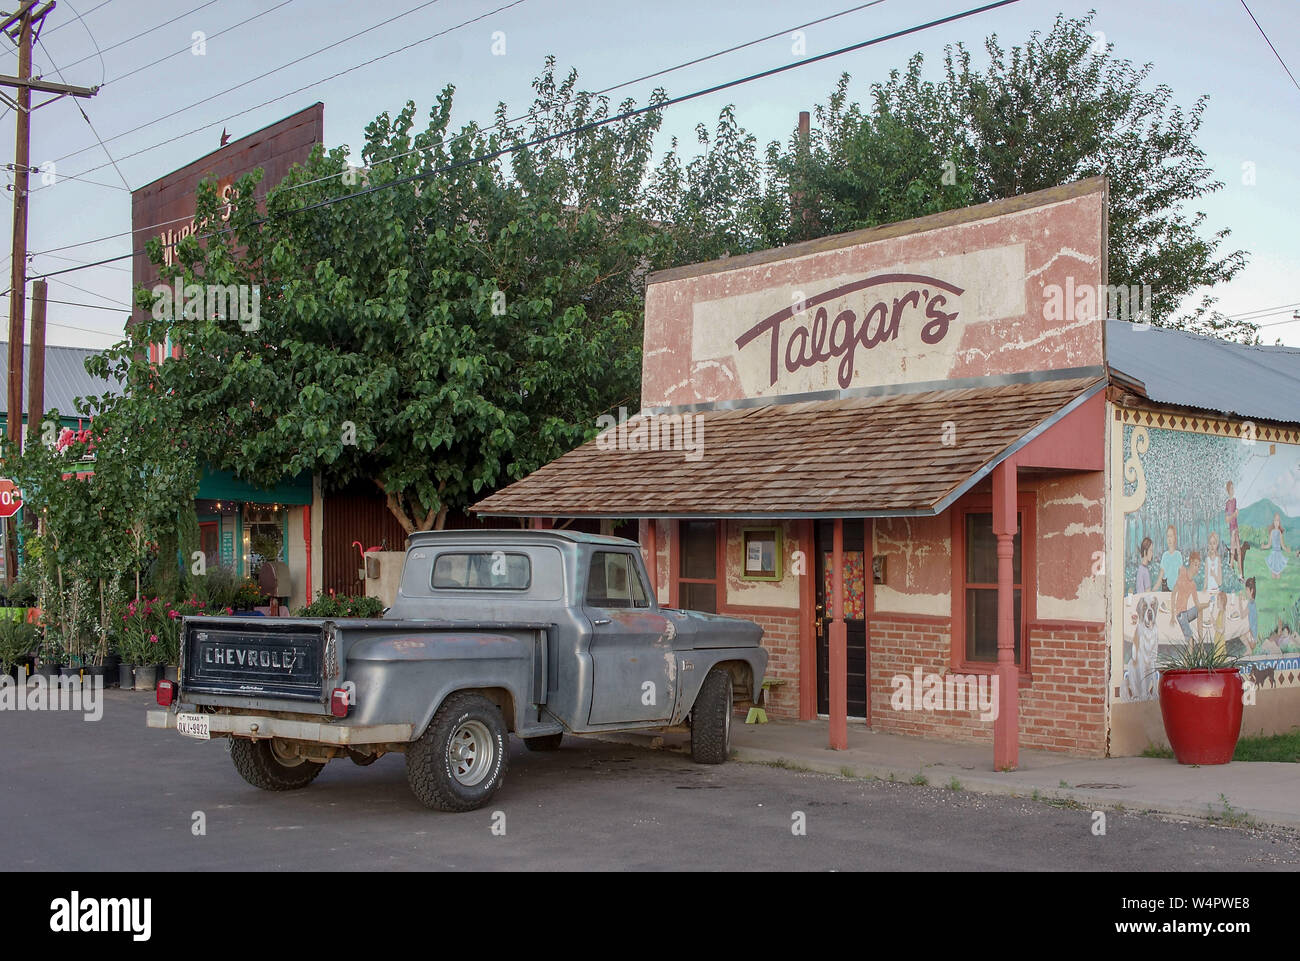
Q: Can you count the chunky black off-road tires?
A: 4